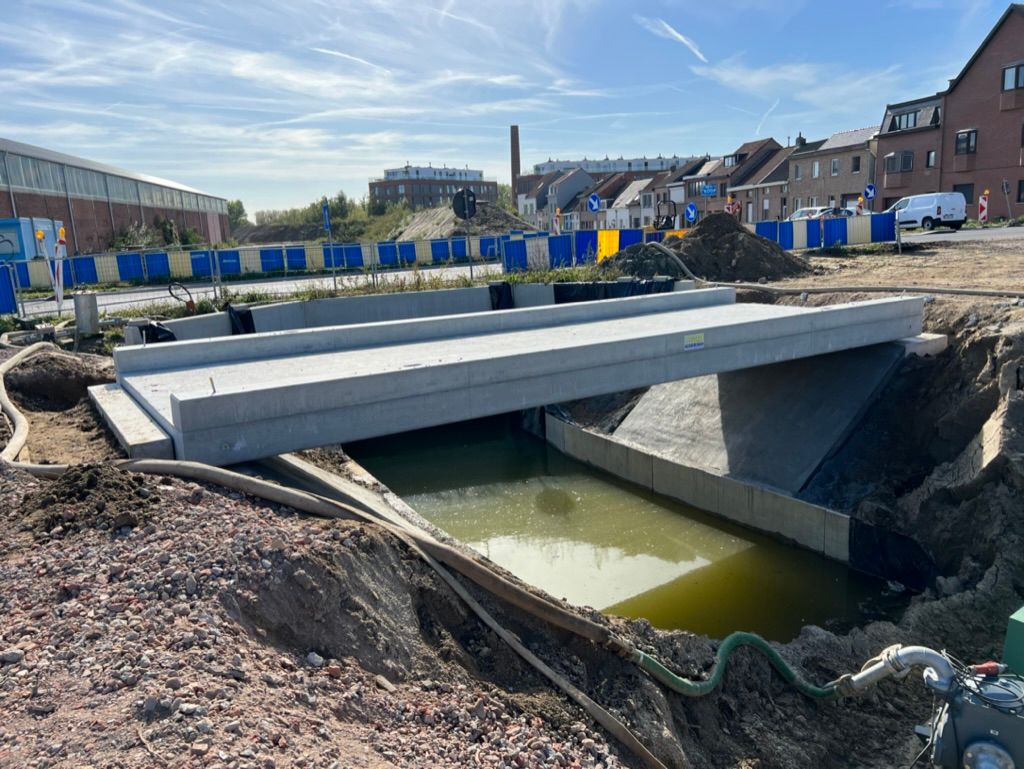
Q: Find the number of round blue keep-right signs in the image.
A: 3